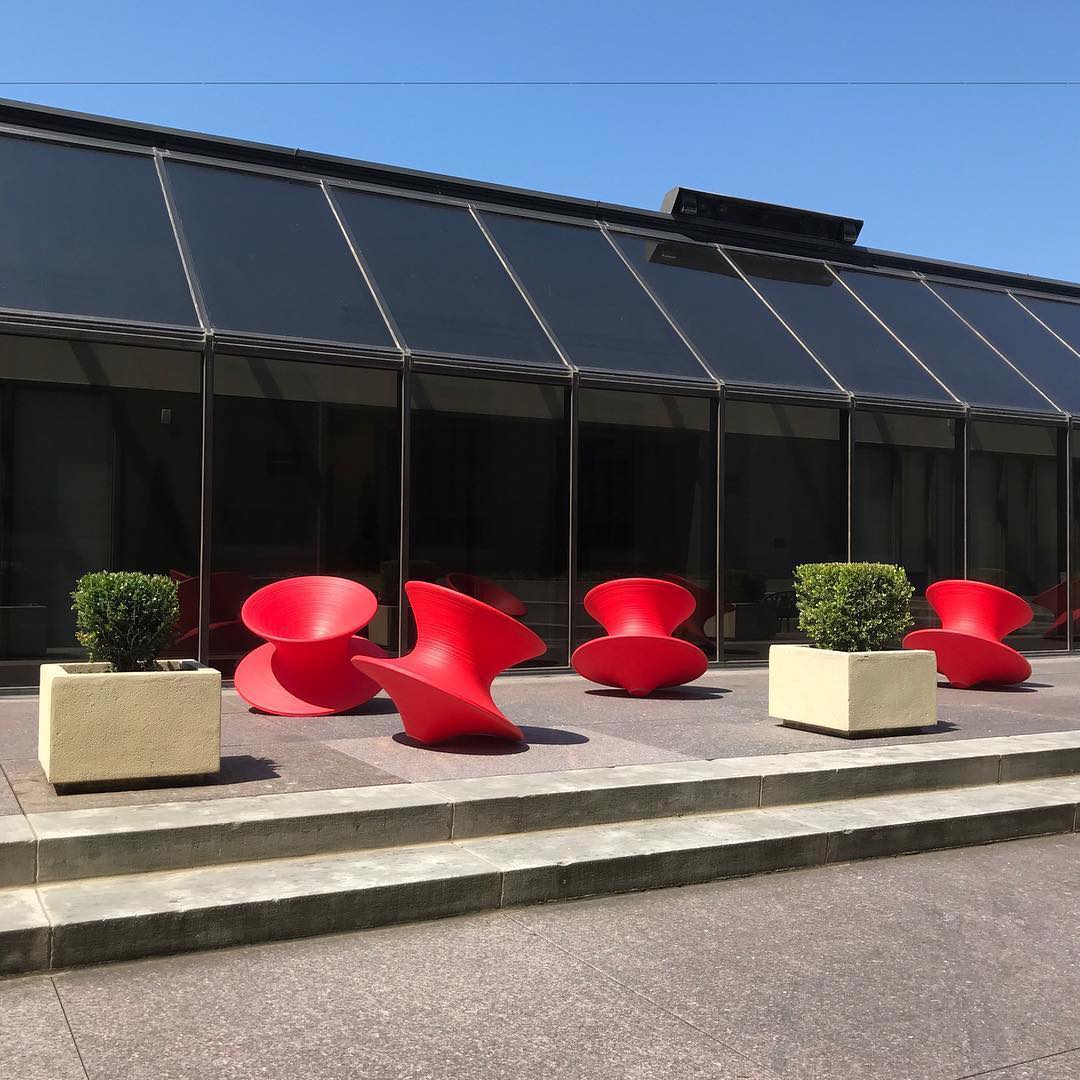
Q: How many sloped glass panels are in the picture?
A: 9